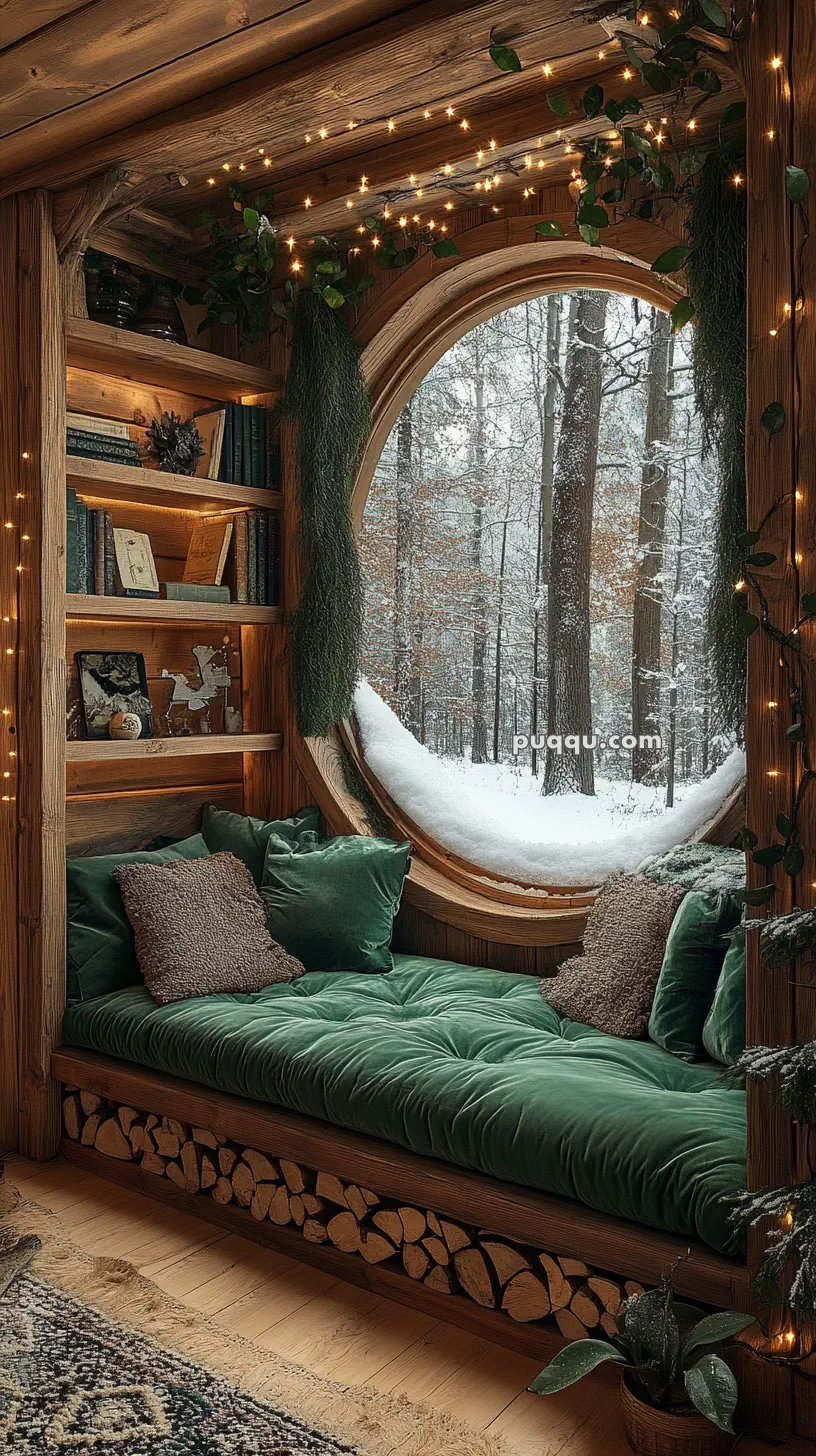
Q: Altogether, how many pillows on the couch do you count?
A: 7